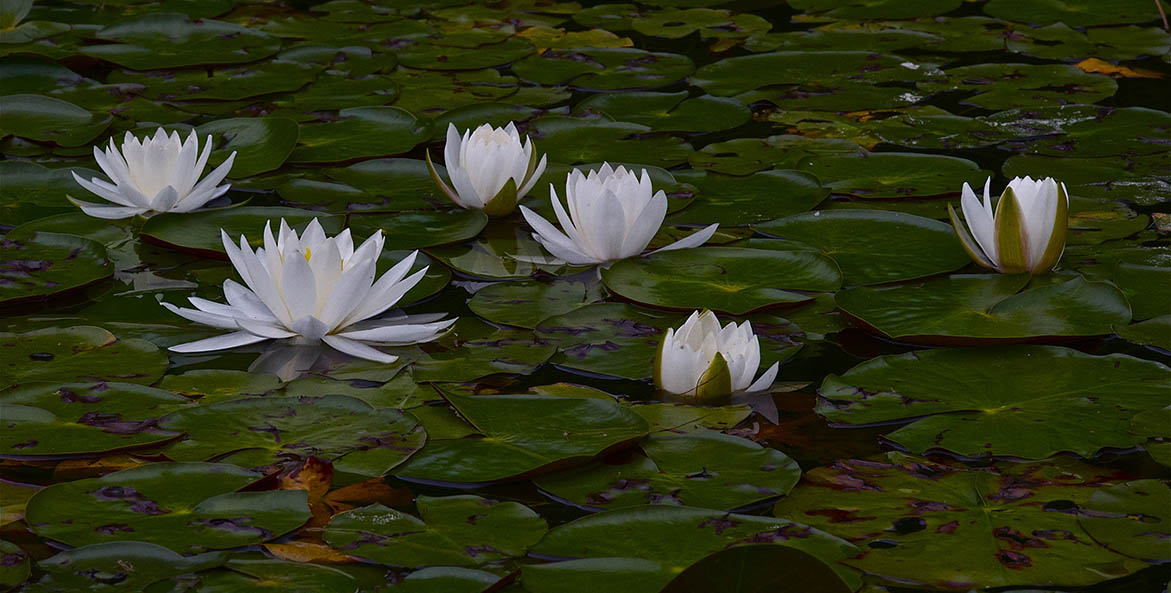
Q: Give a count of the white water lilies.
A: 6